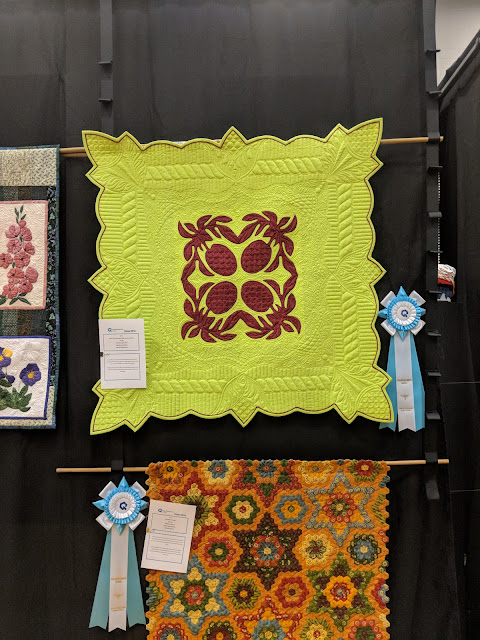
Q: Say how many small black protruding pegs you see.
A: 12